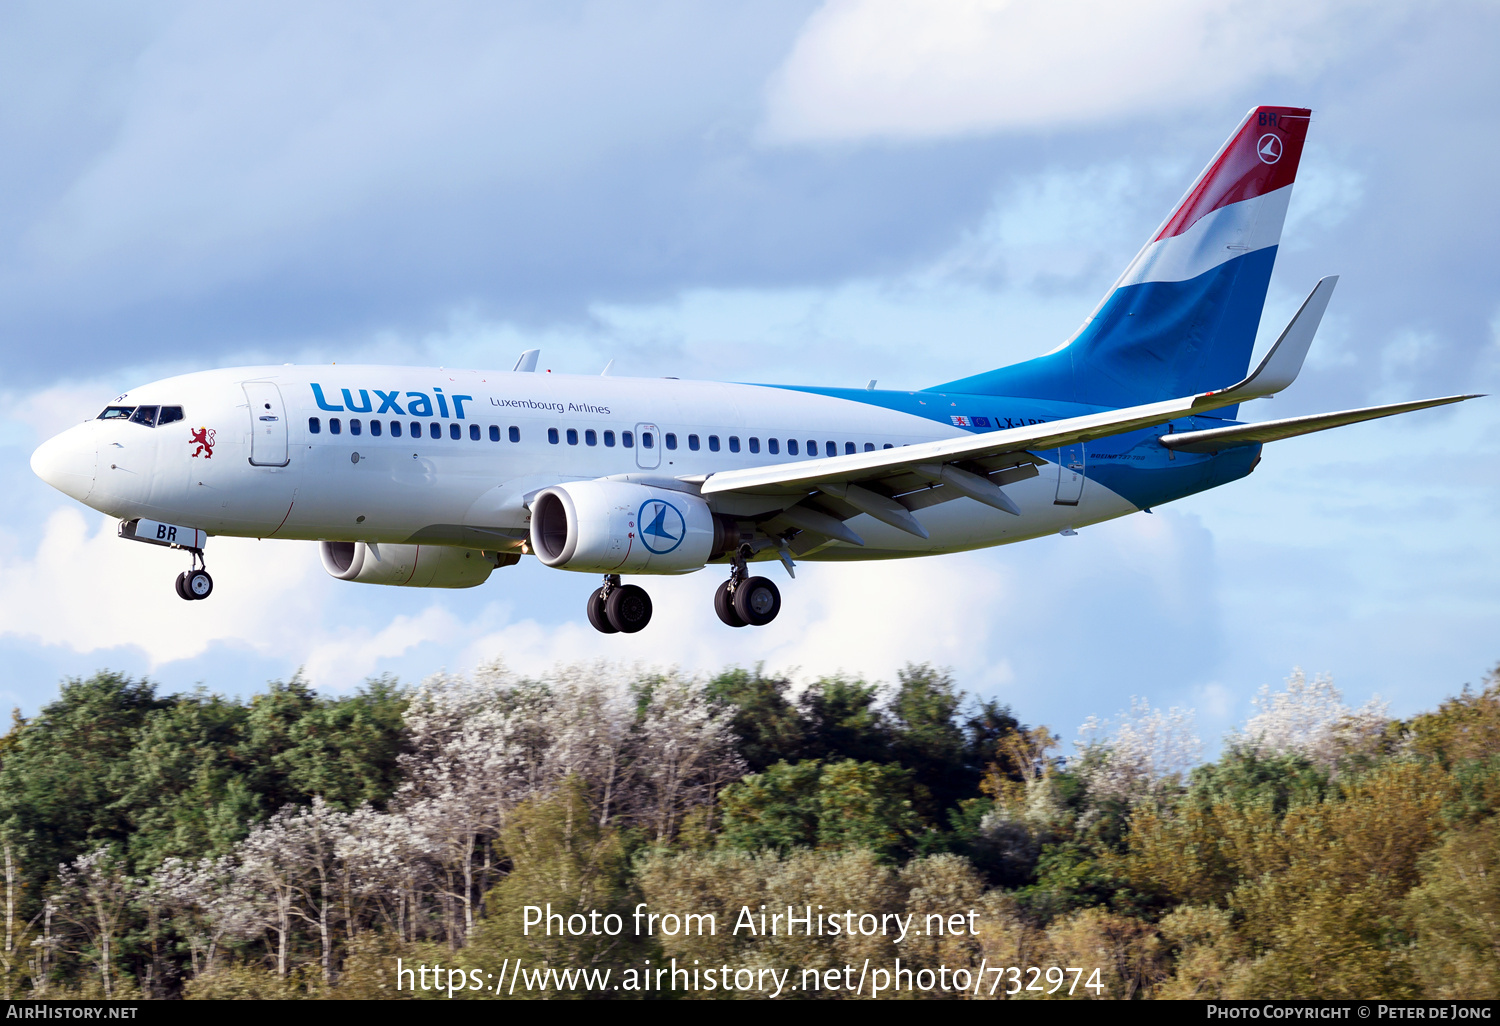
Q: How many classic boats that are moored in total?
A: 0